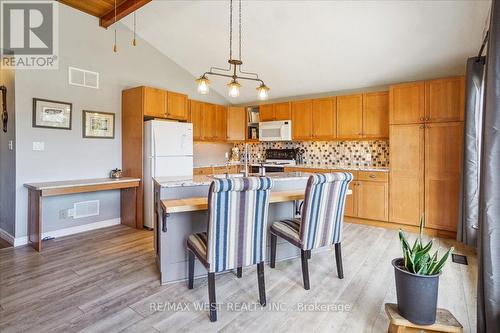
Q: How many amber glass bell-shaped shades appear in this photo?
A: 3